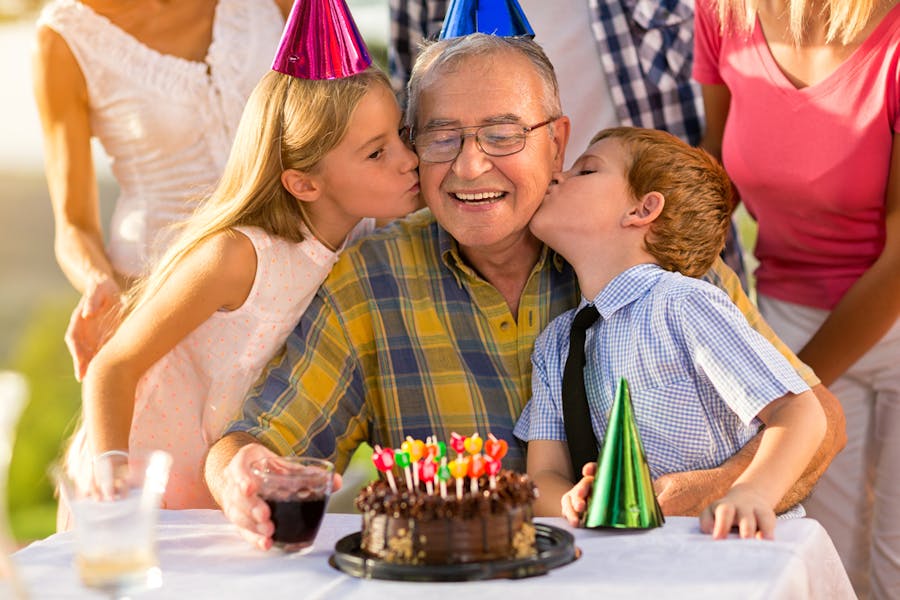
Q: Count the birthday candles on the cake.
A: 13